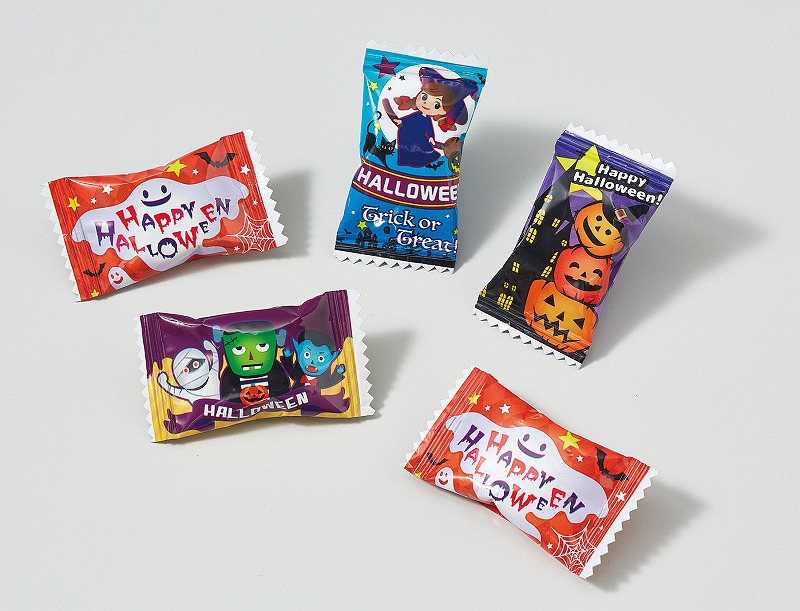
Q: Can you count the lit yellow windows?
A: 13